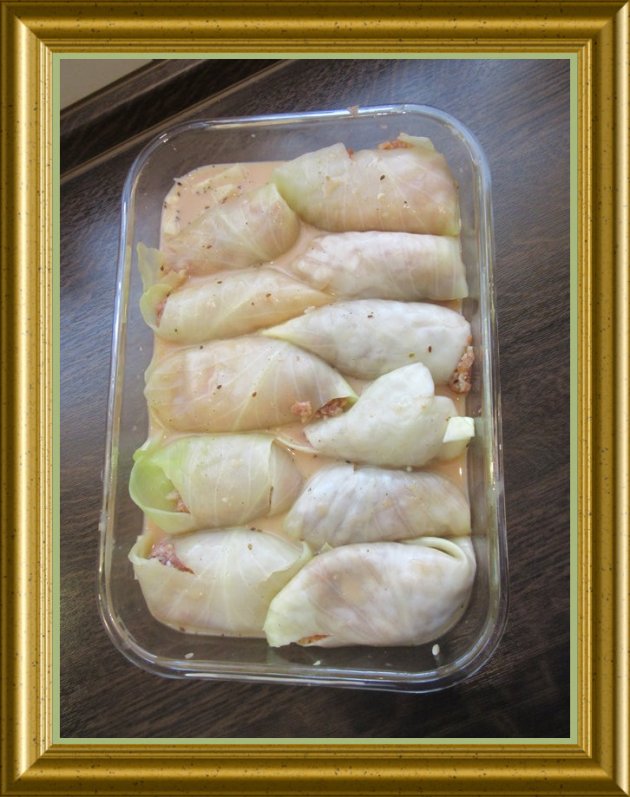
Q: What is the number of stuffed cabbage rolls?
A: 11